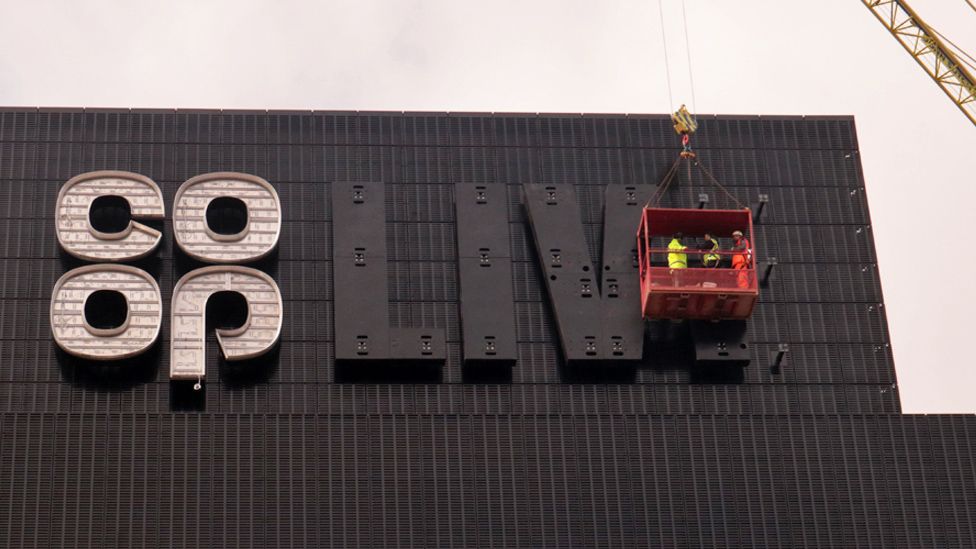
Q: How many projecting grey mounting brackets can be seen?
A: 4